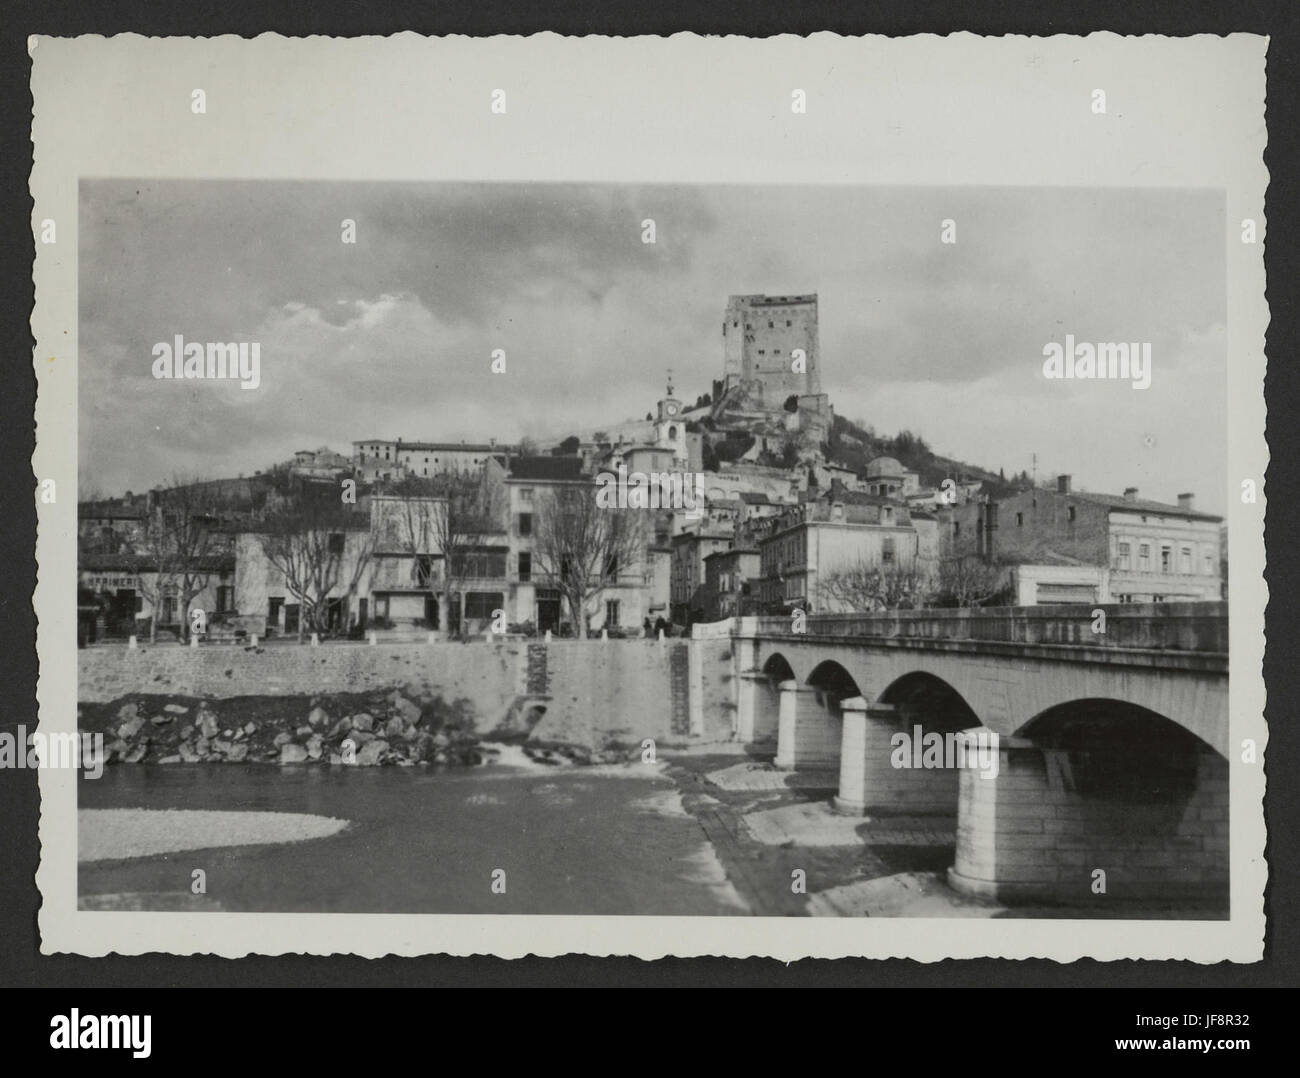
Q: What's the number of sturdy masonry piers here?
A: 4